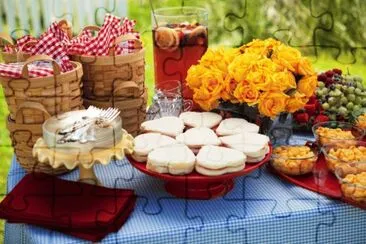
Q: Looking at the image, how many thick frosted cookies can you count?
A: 8